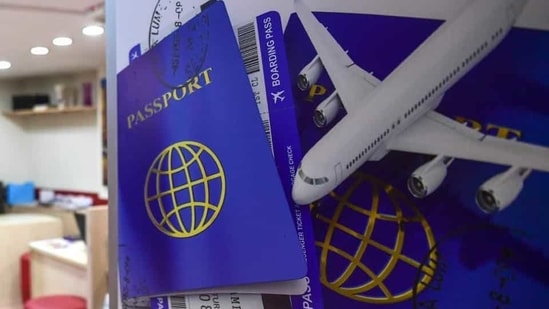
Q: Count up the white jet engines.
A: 4